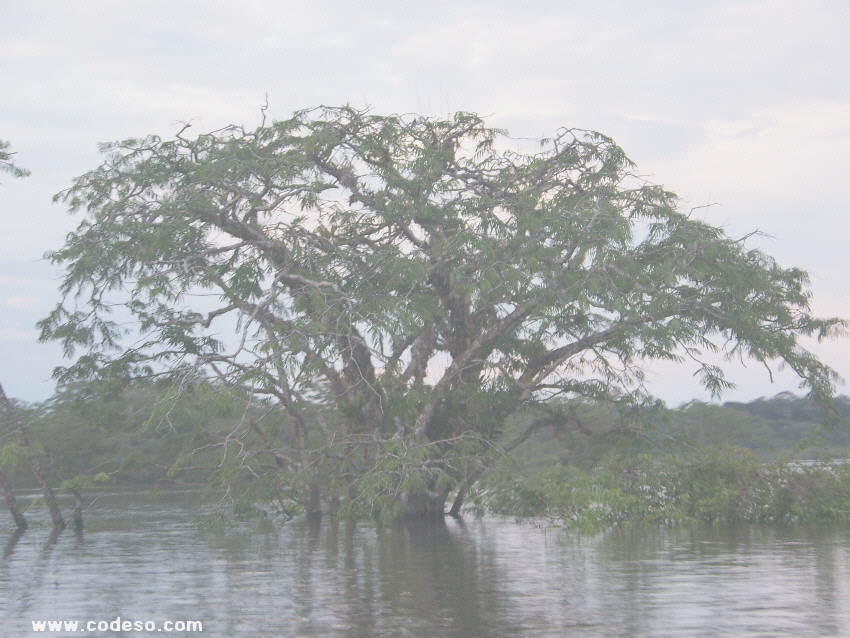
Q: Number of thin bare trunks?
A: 3